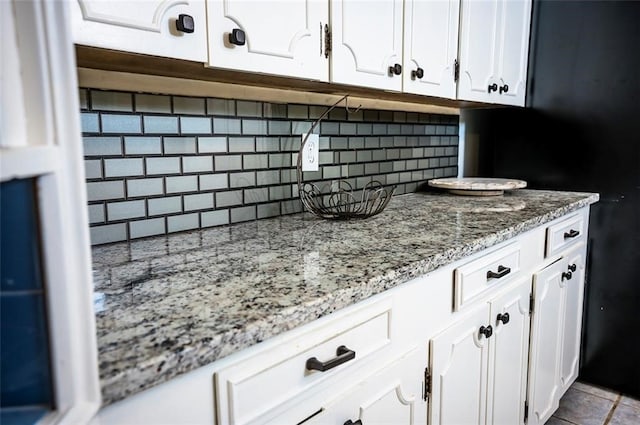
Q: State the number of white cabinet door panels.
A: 11